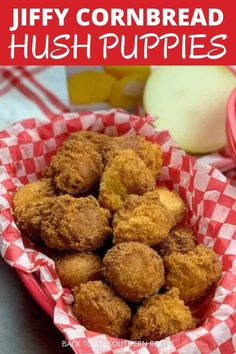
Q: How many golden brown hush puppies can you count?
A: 12